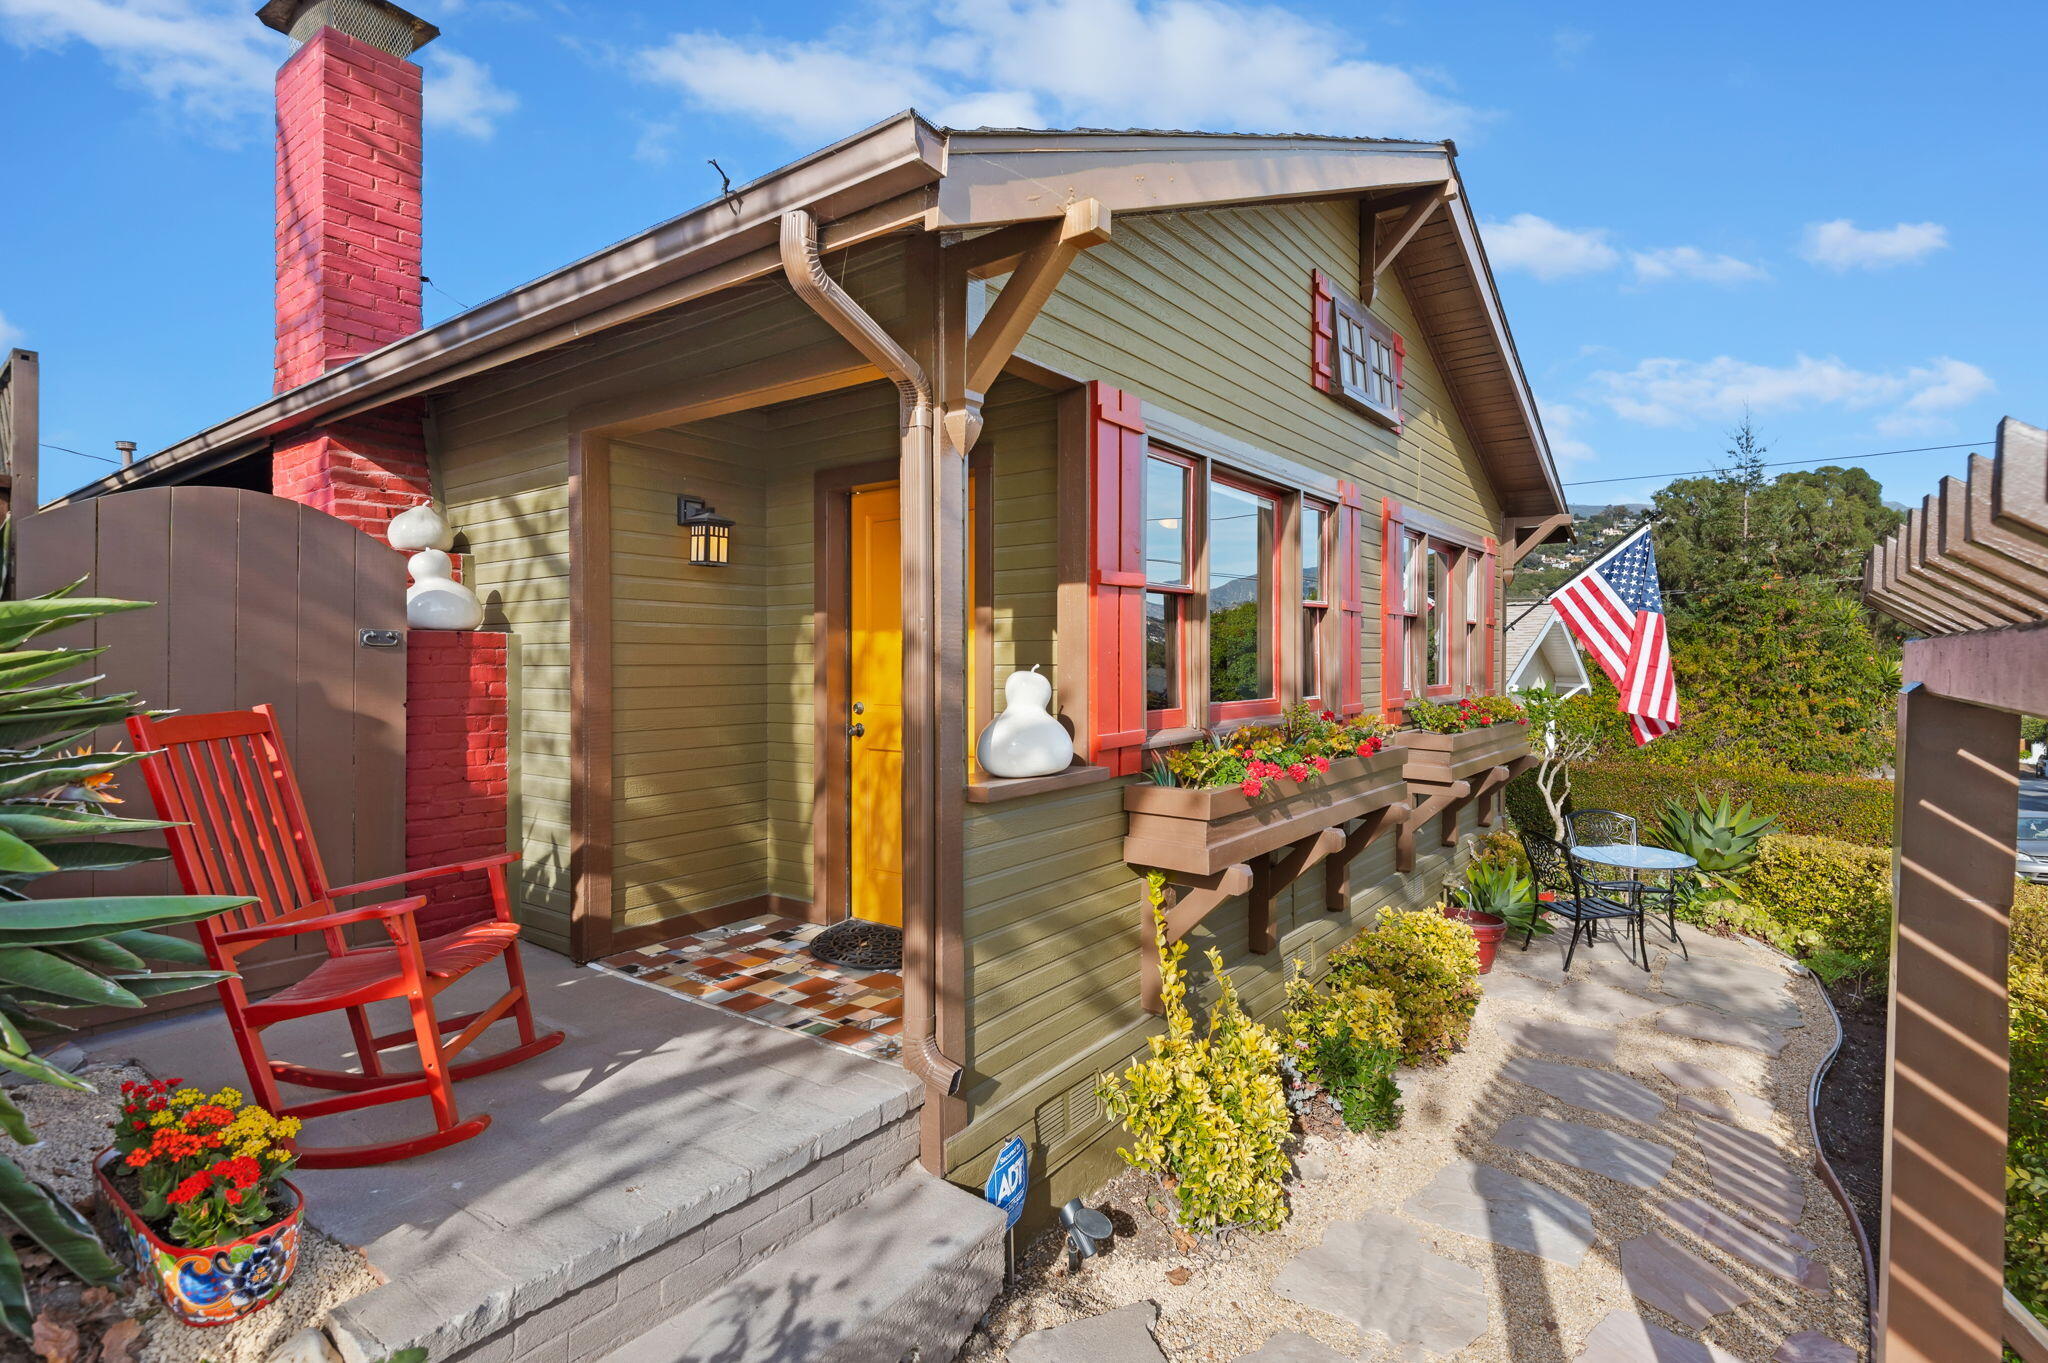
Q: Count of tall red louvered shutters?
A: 4